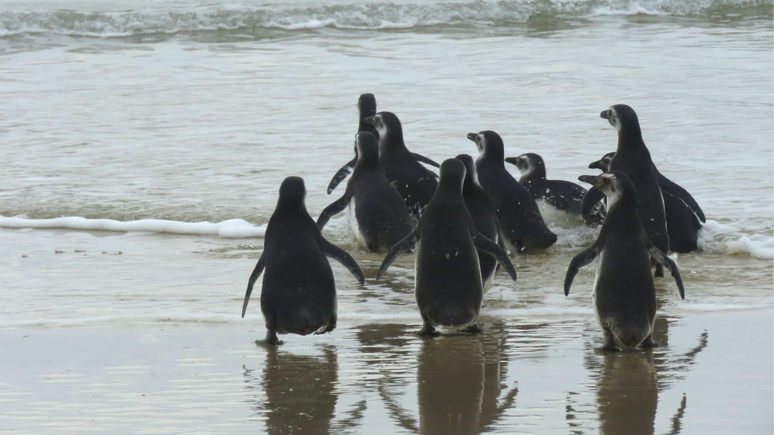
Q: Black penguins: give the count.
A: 11